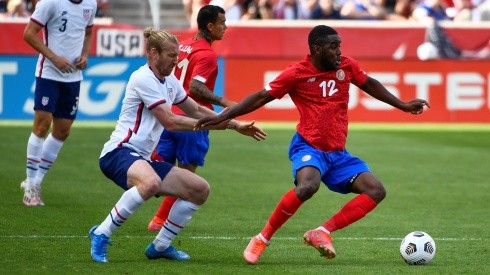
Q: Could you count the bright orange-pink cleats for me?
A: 3